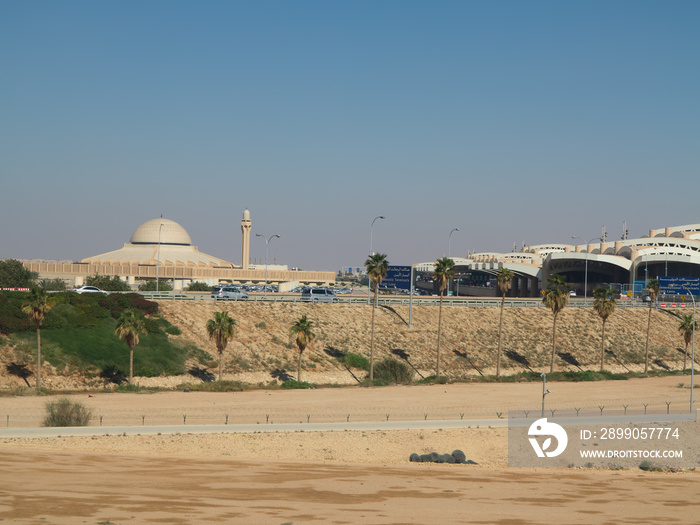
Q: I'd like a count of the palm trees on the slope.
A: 11